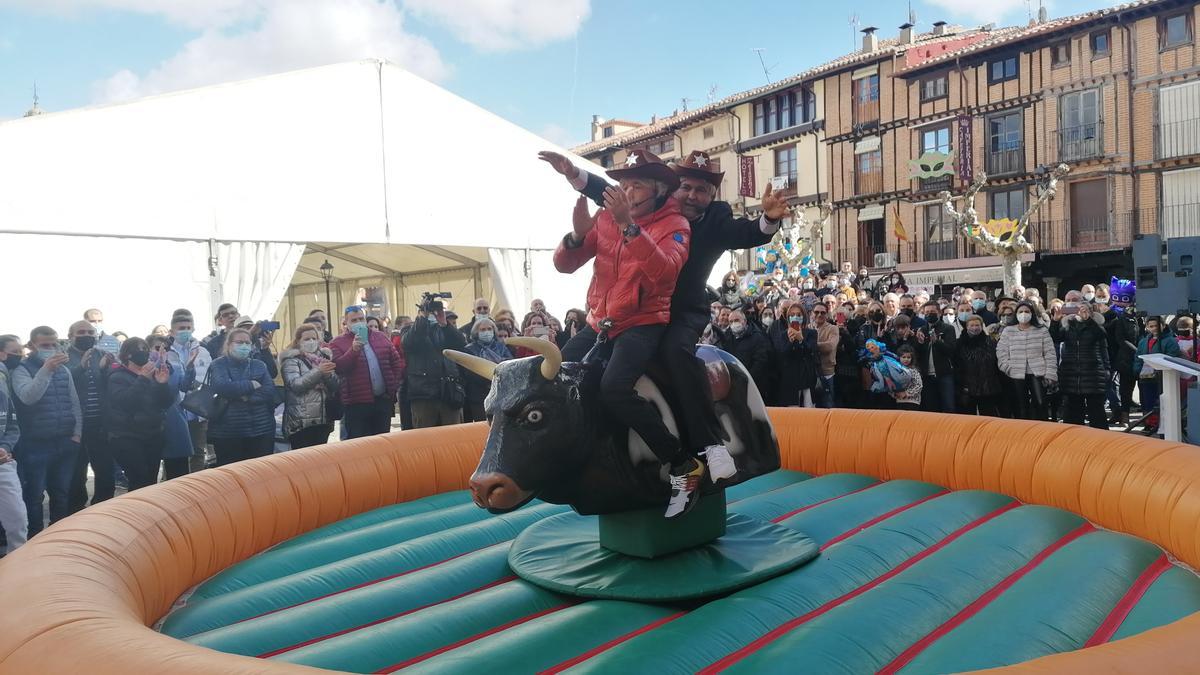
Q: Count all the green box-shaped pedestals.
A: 1